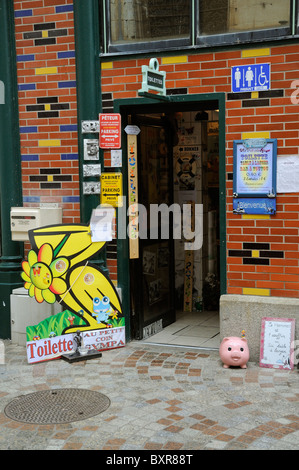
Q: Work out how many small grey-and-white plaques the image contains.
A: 4